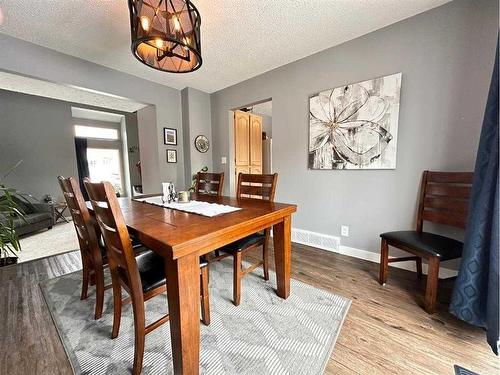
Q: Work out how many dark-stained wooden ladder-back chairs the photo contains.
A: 5